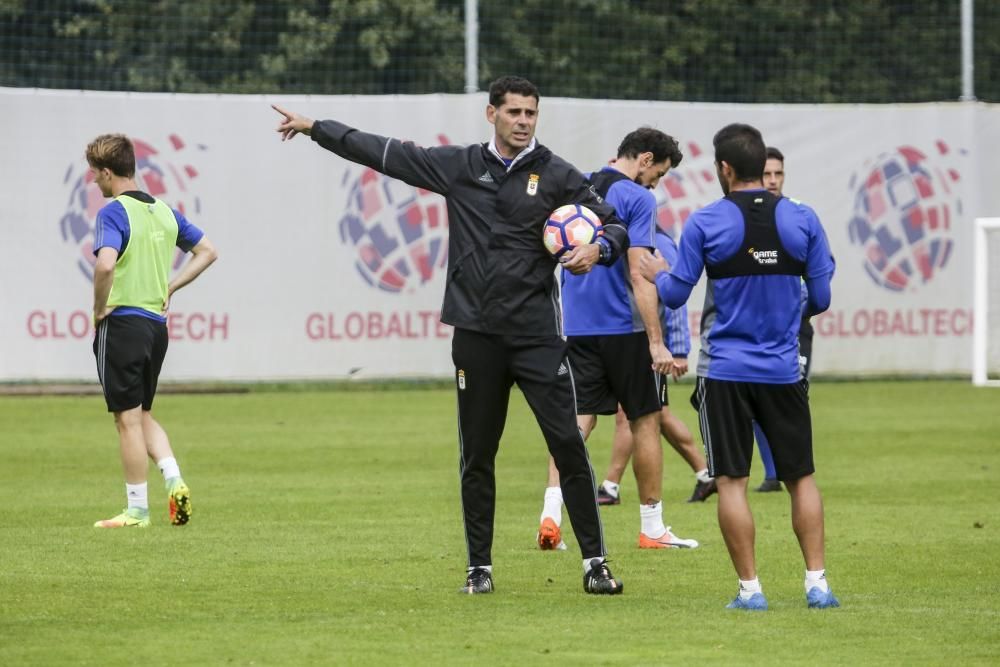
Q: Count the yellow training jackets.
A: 1